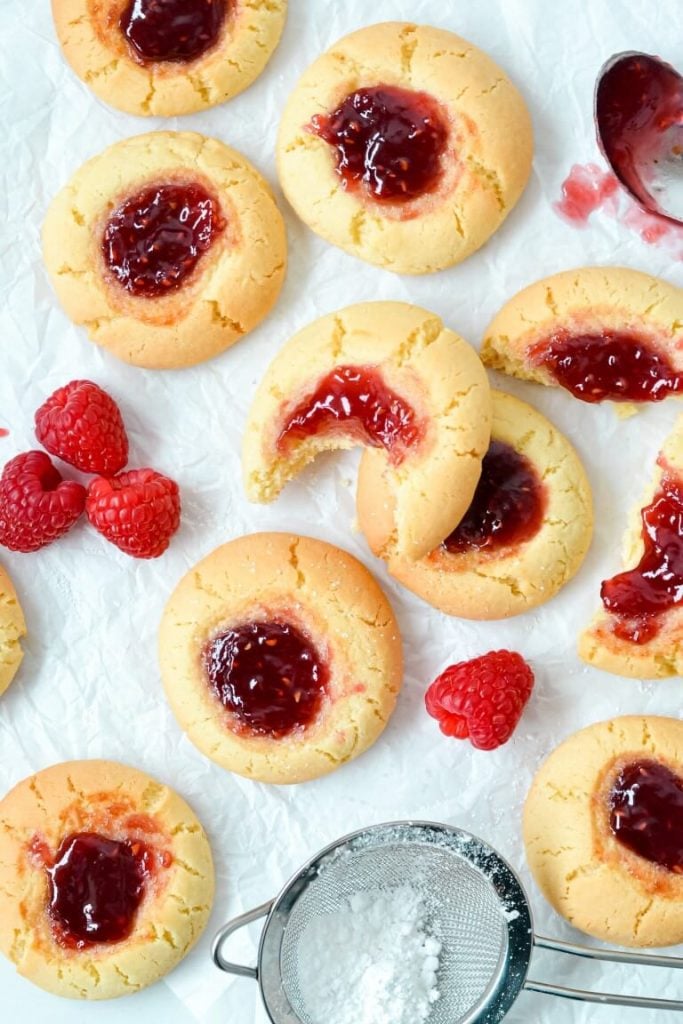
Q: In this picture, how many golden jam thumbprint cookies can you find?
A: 11